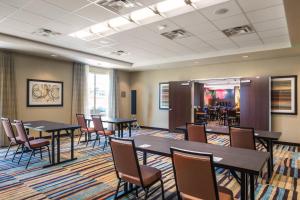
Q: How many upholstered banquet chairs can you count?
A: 8